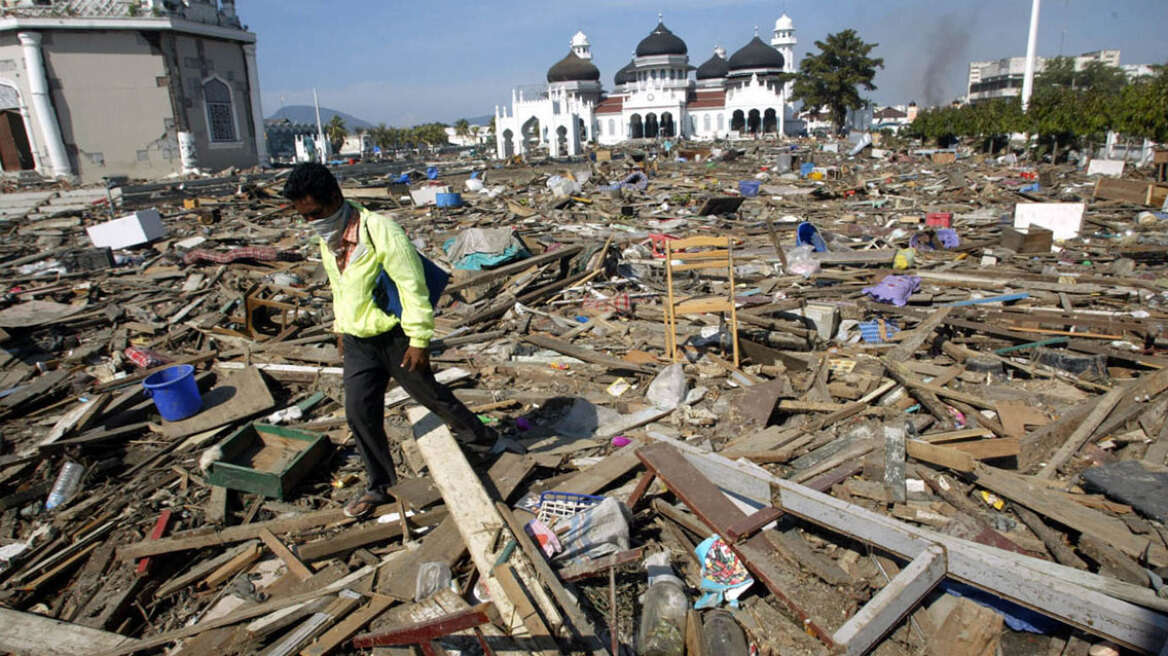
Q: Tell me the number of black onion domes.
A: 5